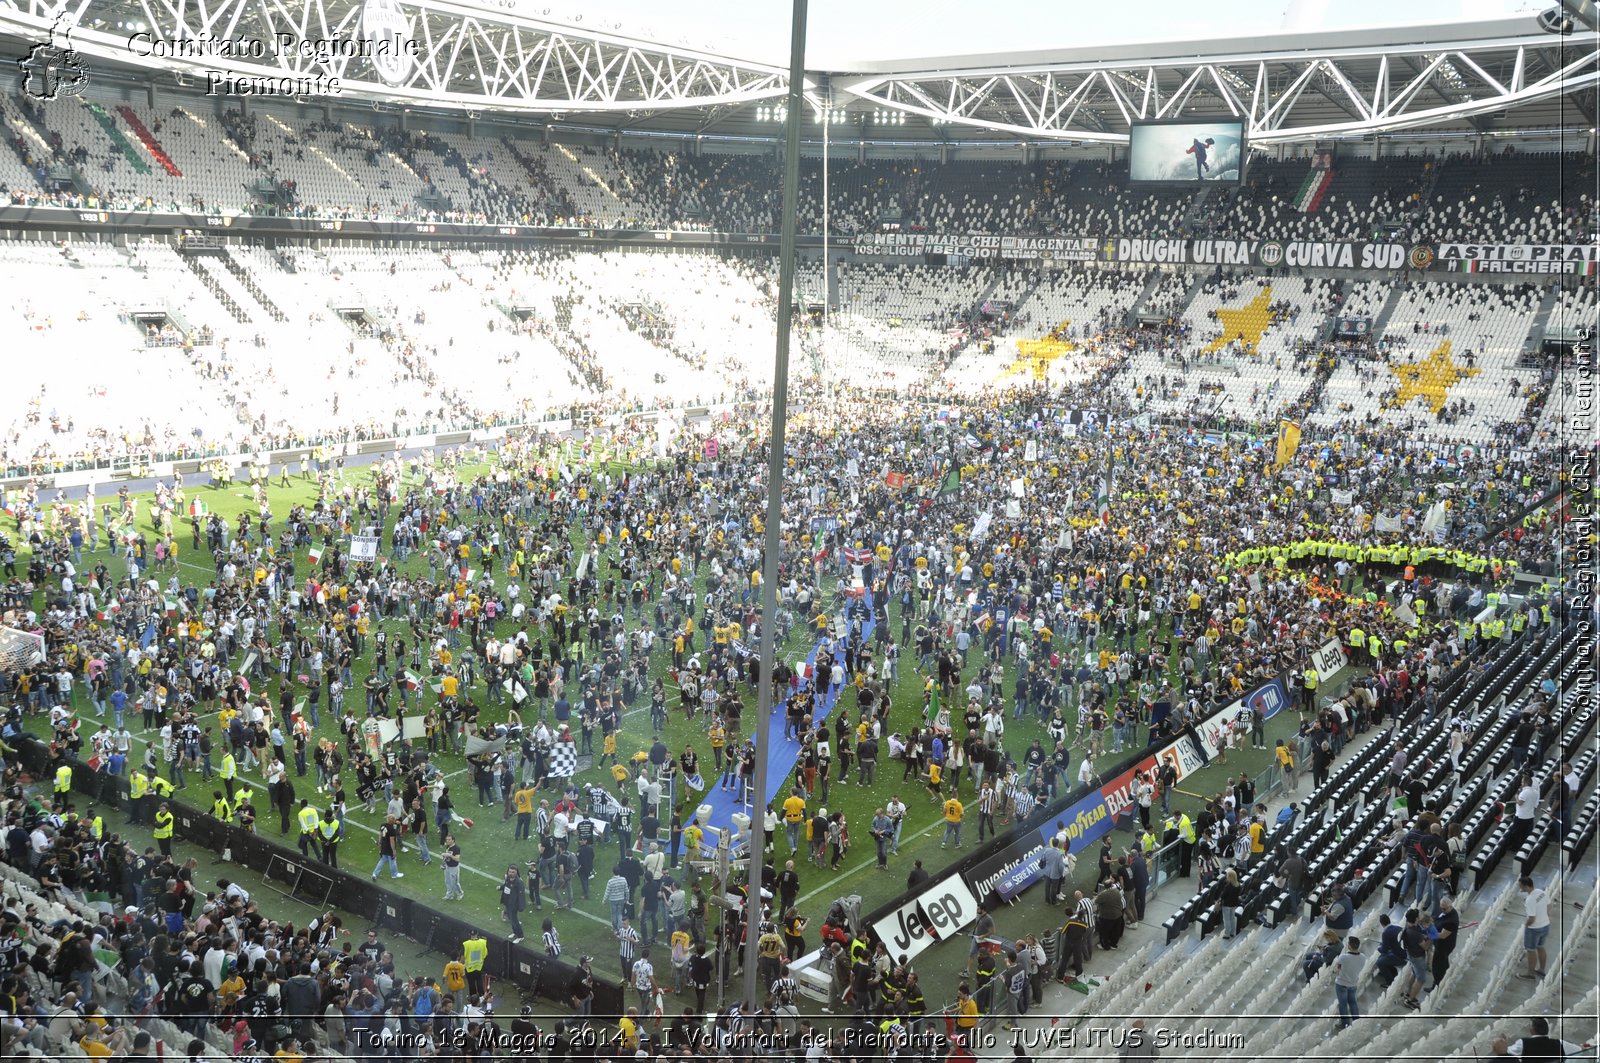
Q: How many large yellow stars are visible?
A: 3